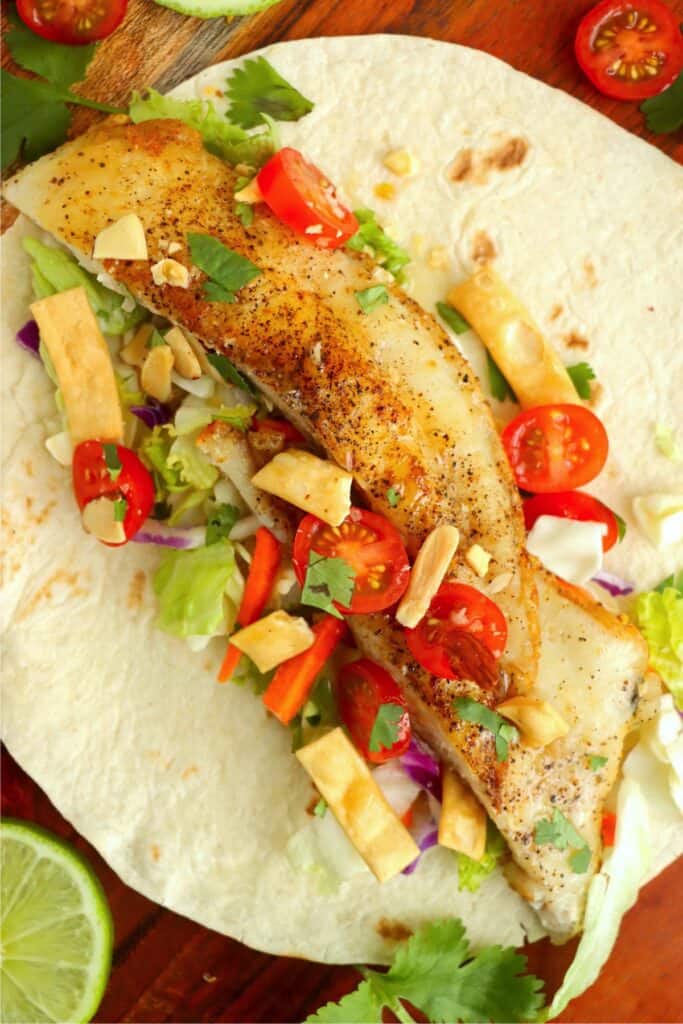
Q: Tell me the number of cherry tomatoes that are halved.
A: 9